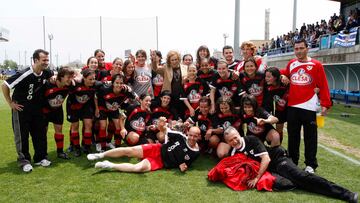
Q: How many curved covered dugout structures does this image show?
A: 1